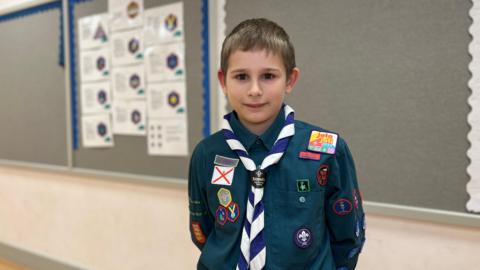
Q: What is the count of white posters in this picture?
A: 12